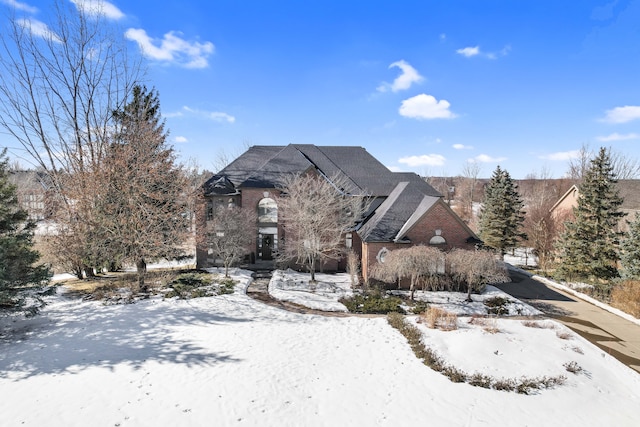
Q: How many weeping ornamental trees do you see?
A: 2